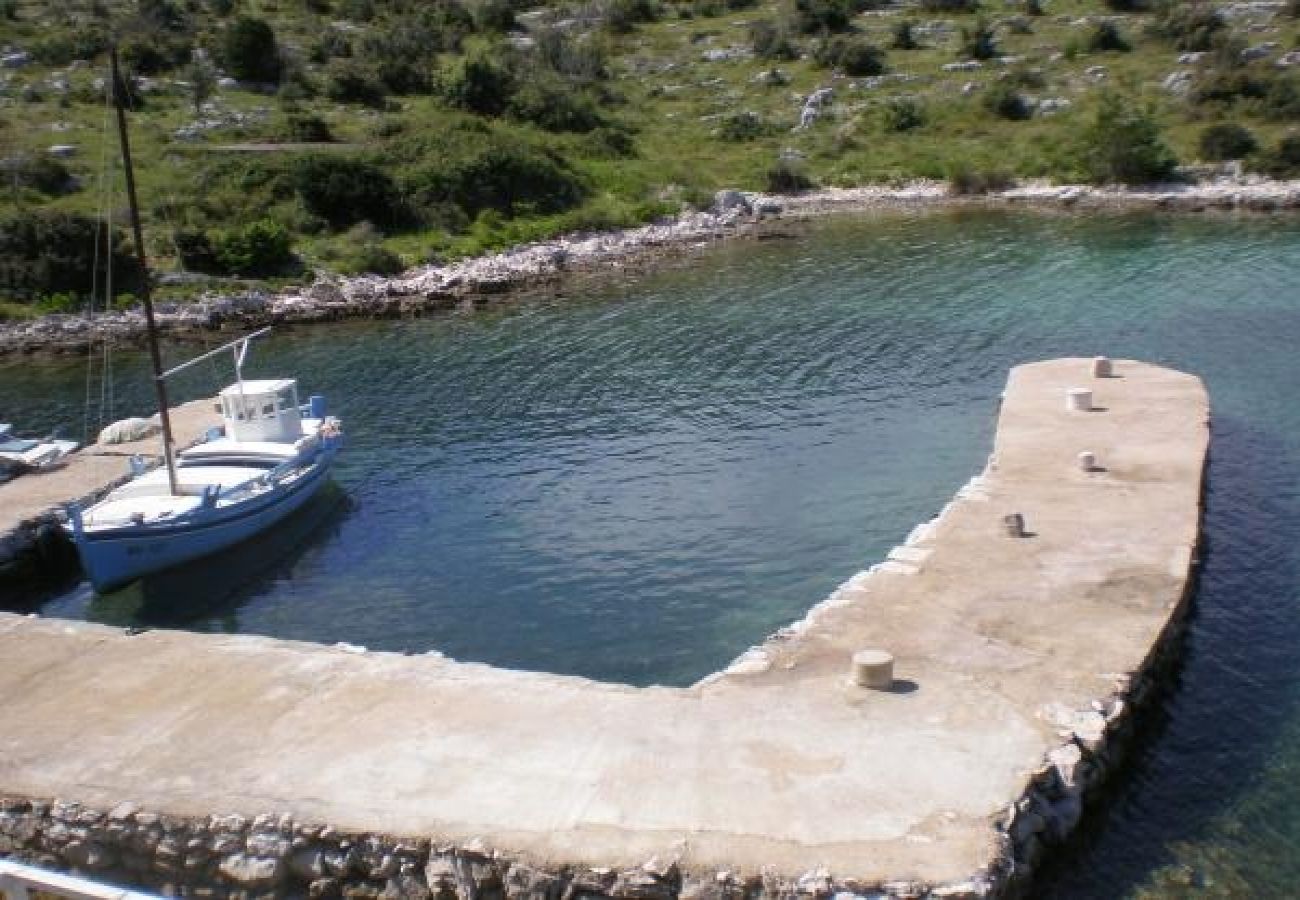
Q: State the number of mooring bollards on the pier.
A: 5